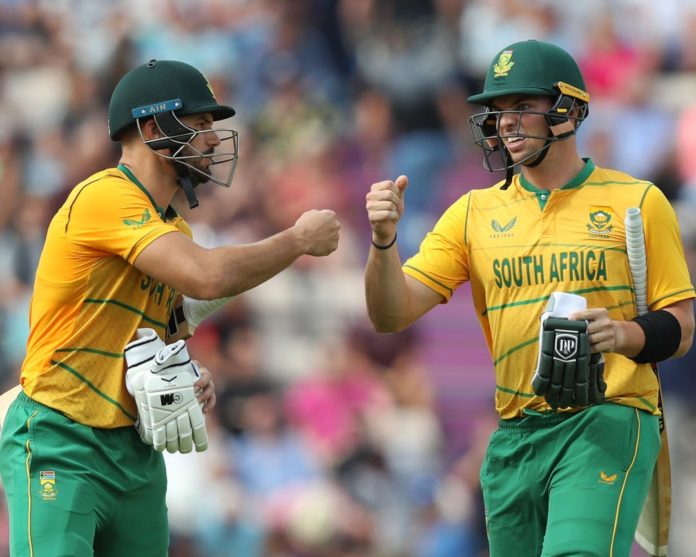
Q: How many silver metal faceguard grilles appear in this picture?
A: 2